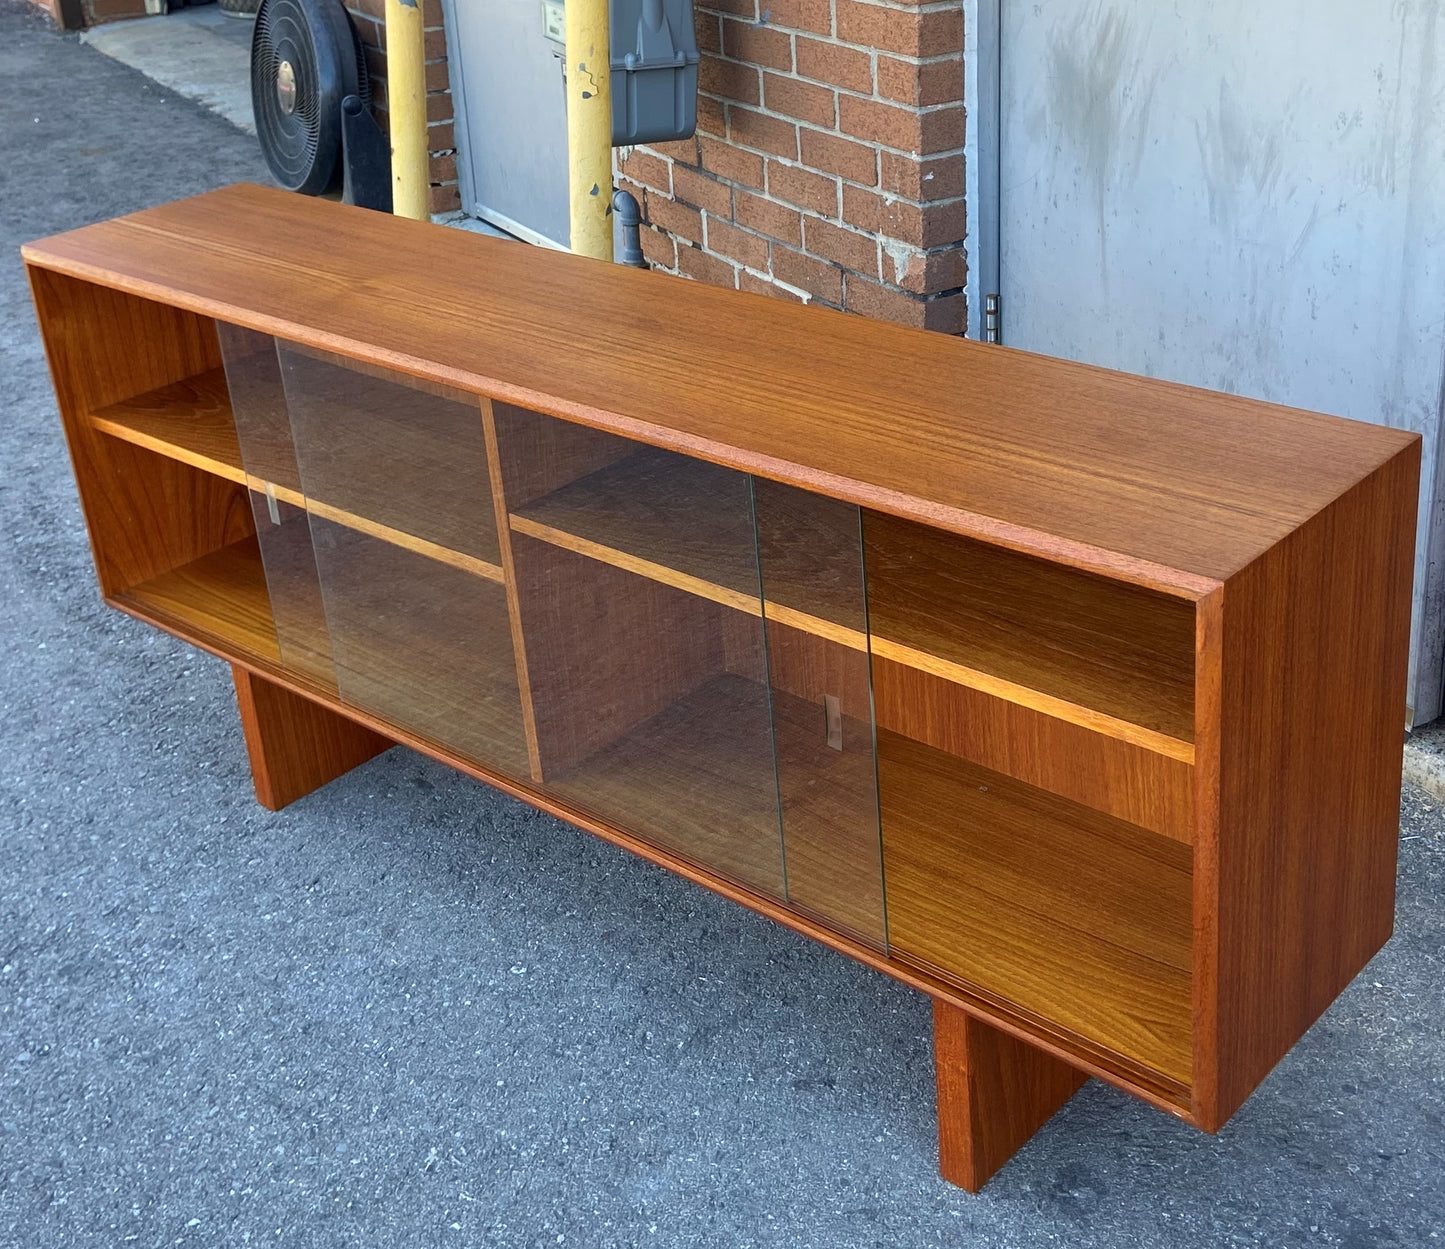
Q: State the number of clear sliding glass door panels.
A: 2